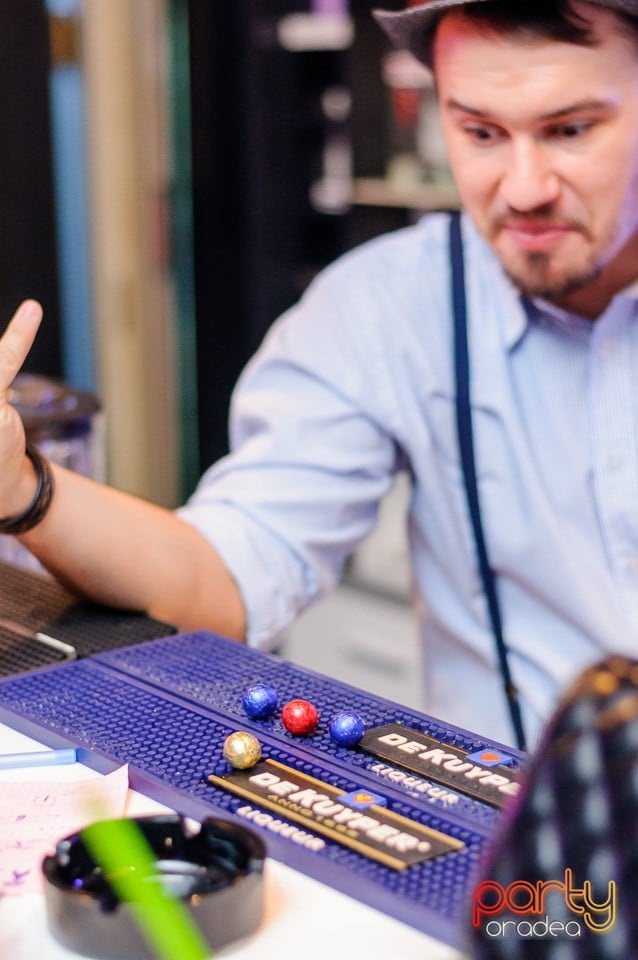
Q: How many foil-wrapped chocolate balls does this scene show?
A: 4